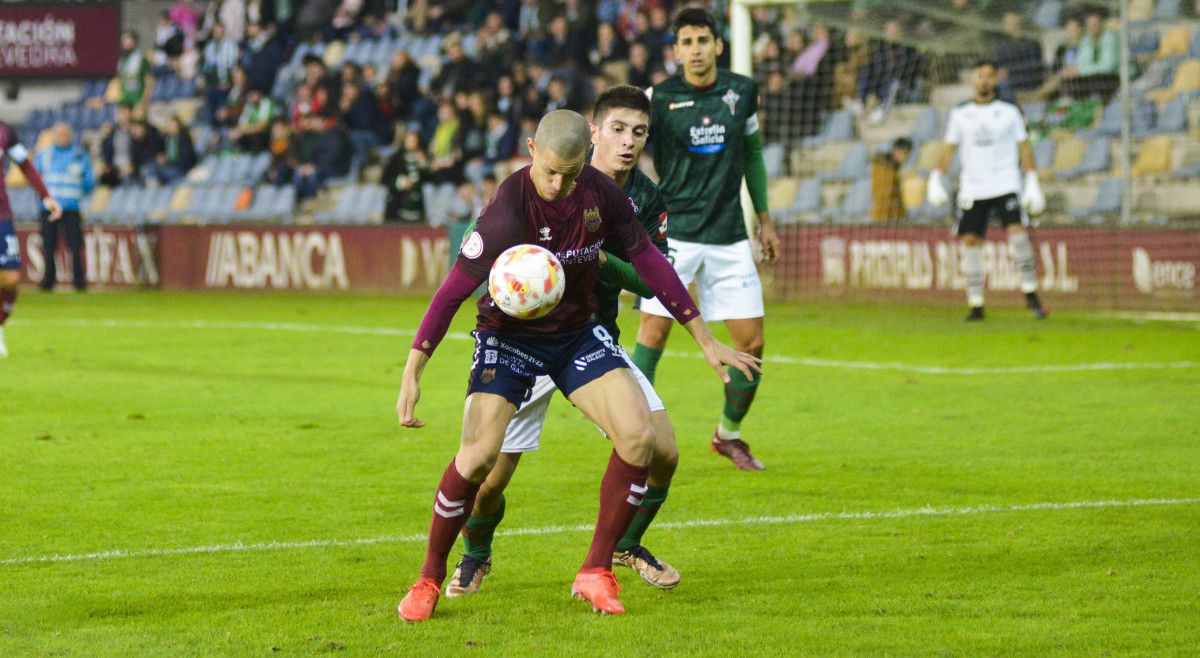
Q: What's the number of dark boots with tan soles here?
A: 2